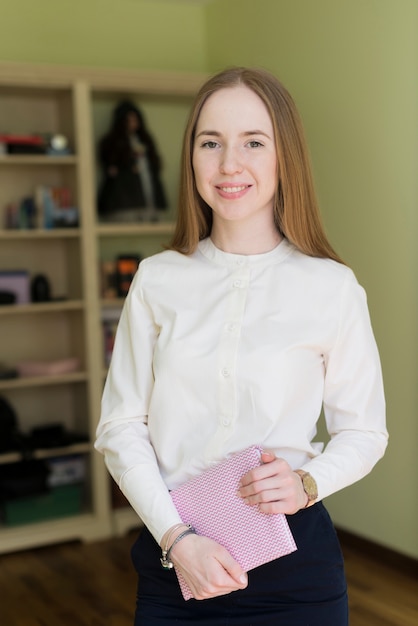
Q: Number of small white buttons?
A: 5